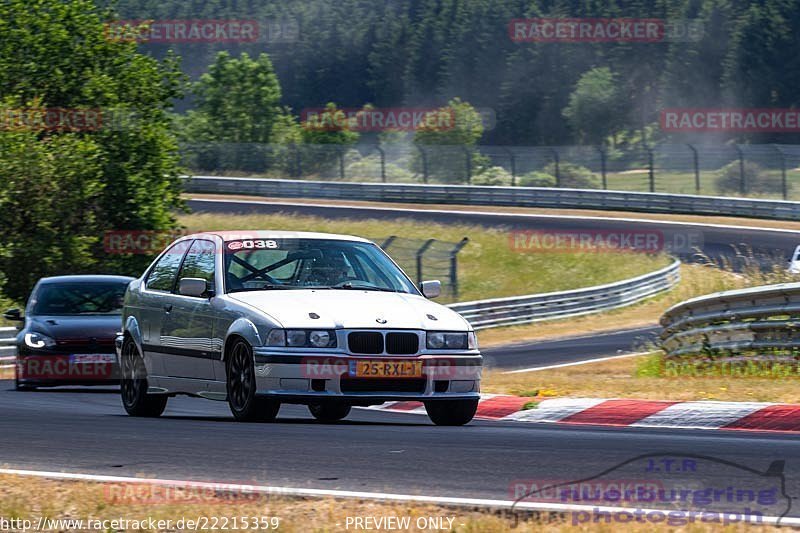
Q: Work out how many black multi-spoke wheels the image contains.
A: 2